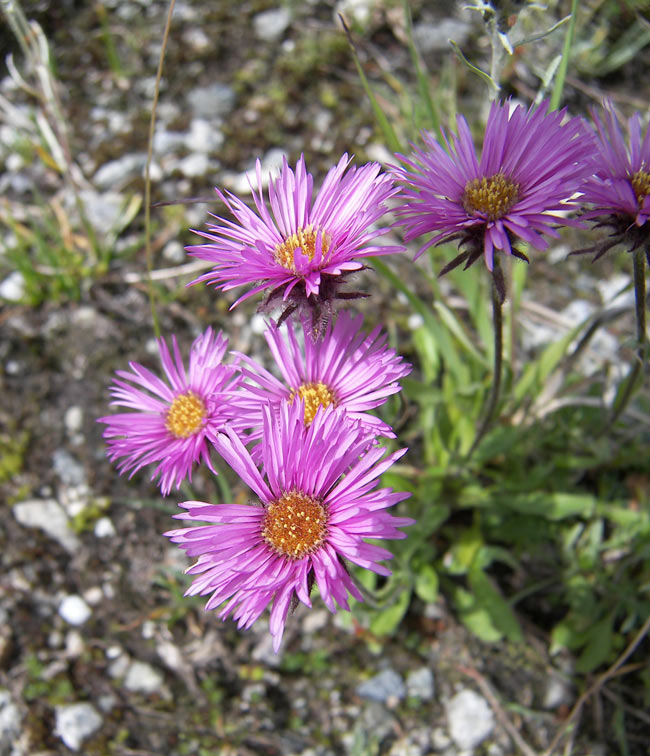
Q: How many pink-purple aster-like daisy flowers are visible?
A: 6